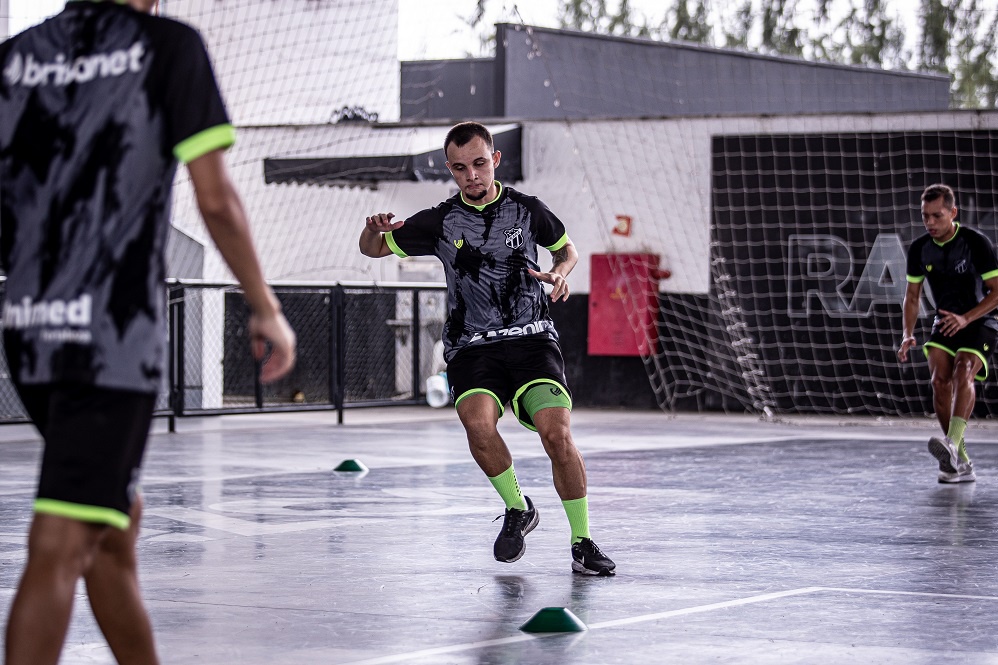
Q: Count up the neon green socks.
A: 4